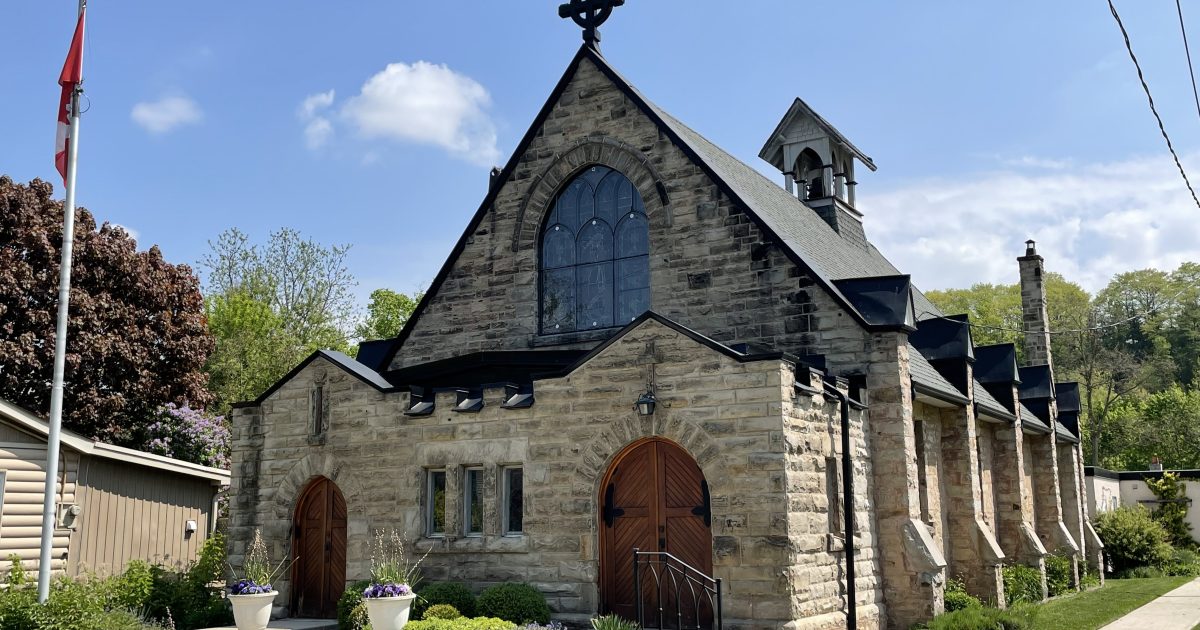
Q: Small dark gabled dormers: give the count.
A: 5